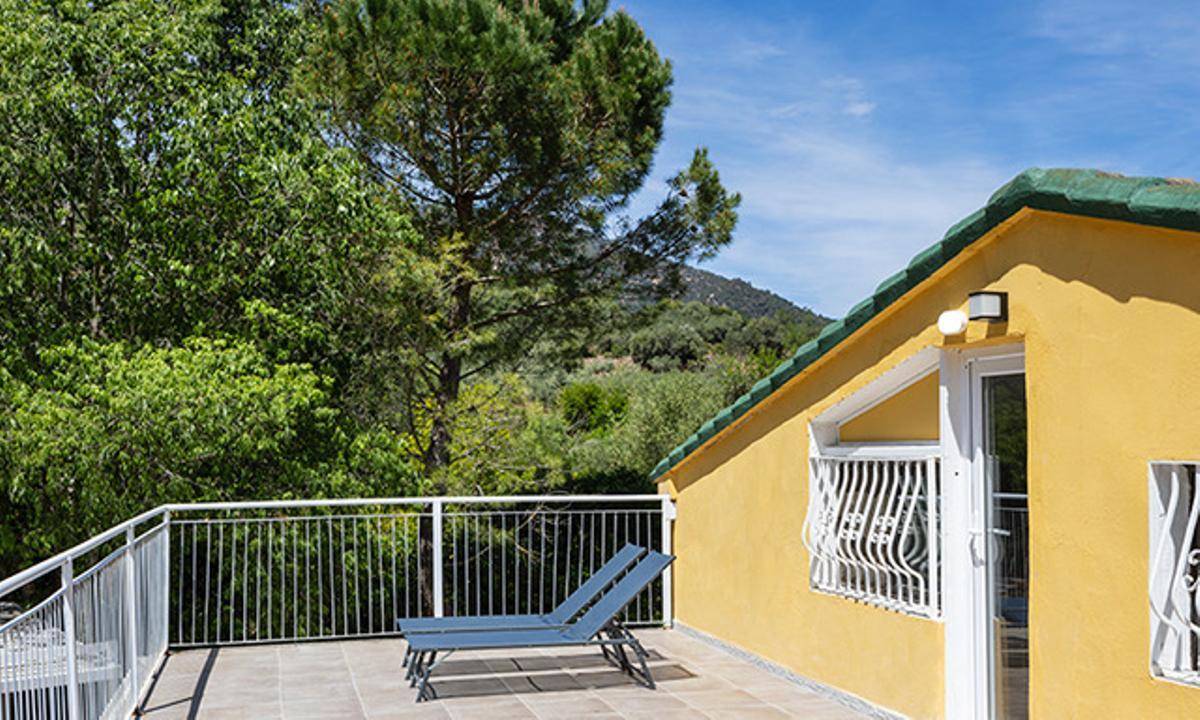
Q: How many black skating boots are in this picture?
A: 0